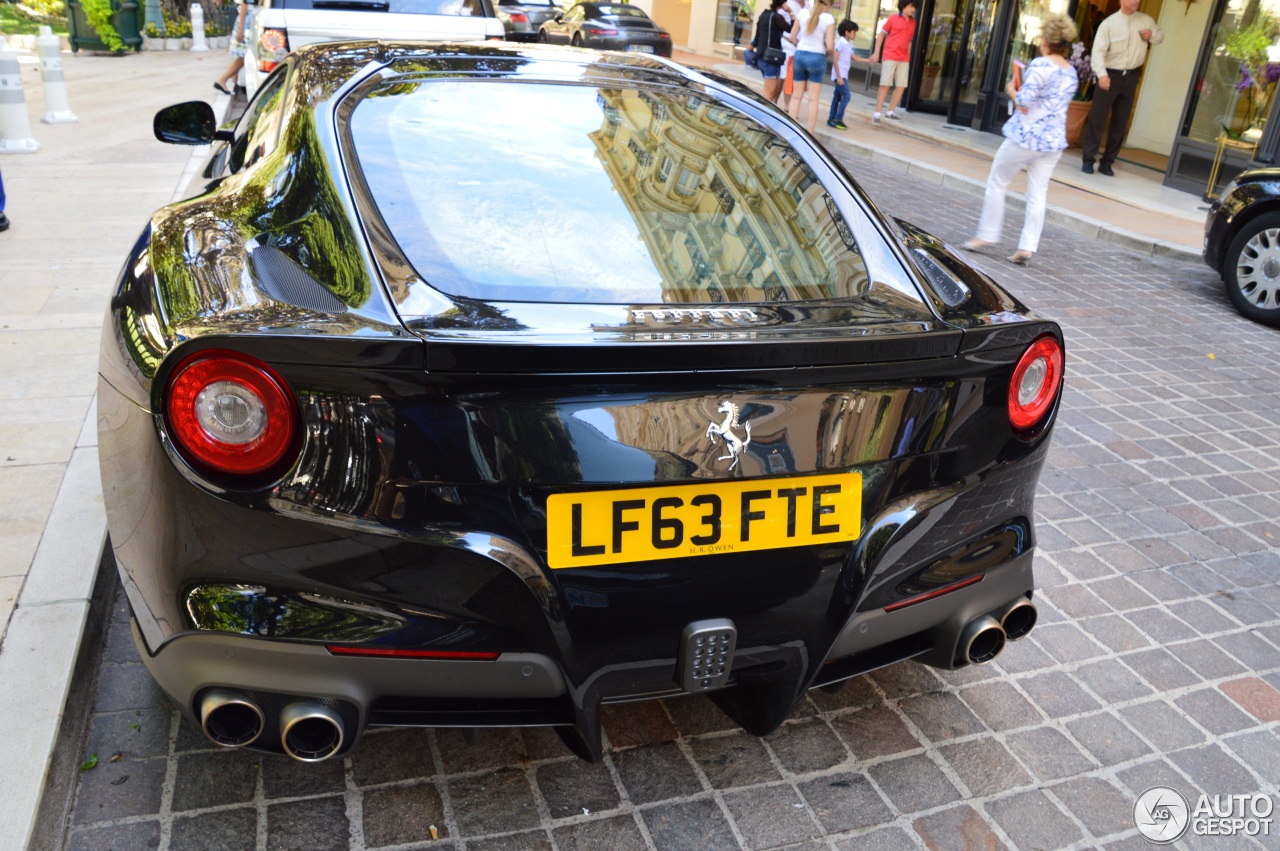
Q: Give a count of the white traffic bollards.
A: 3